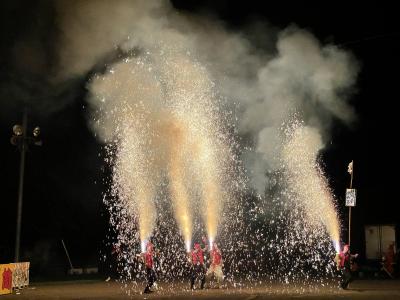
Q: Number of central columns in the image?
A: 3